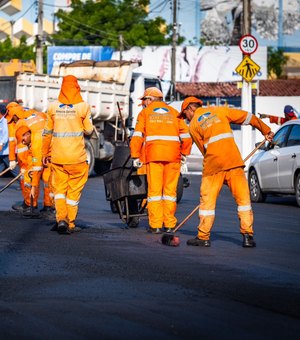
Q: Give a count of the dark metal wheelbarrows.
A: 1